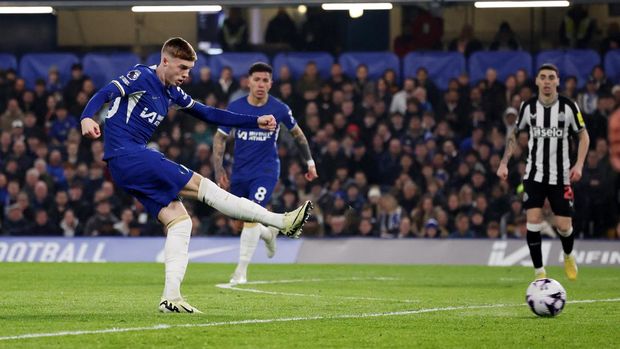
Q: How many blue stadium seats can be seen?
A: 11